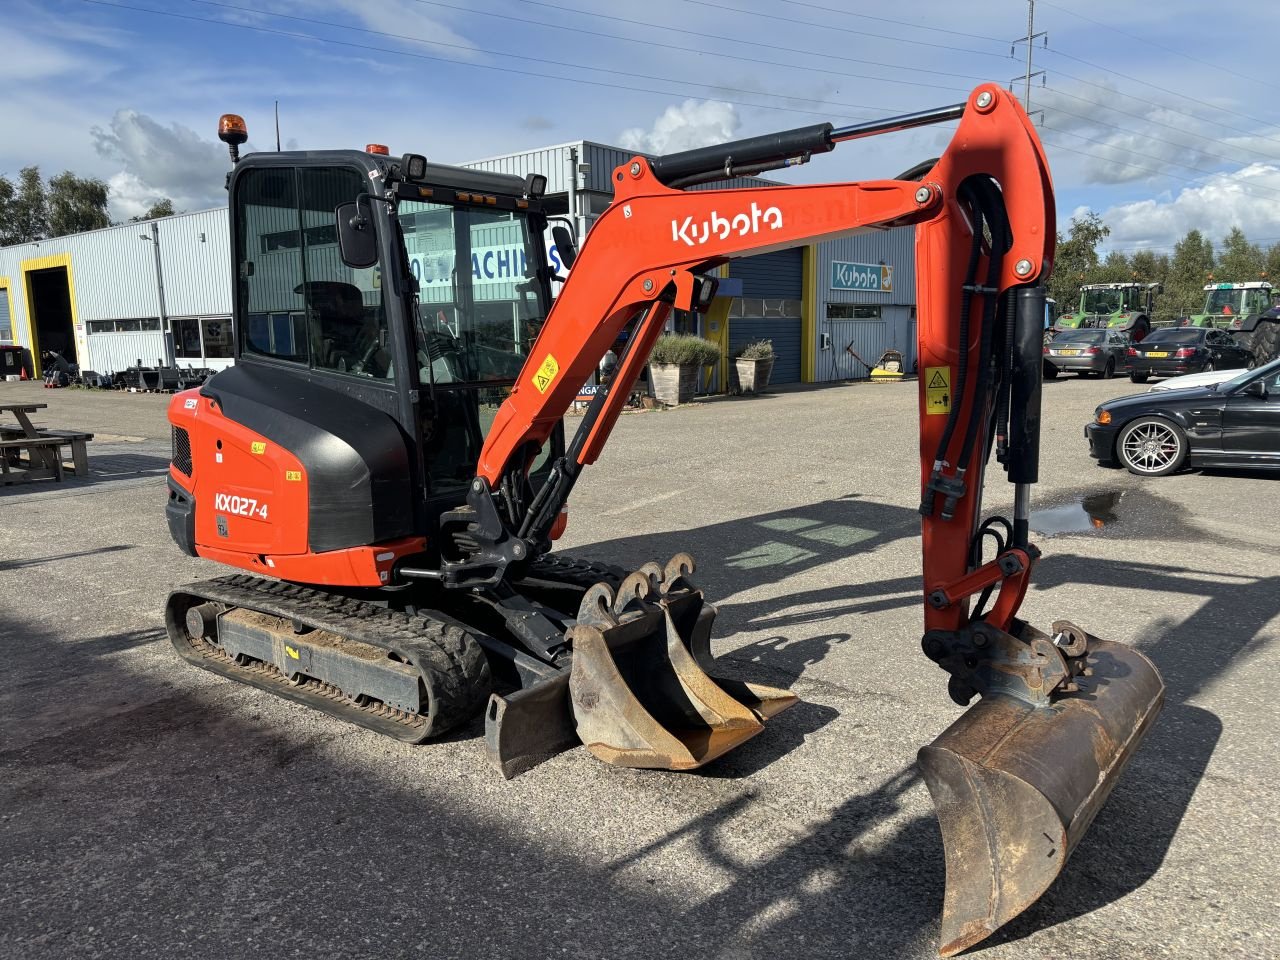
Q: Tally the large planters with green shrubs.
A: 2